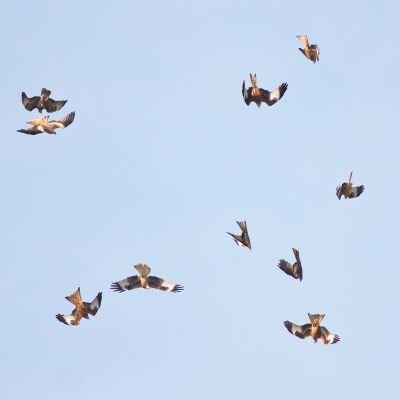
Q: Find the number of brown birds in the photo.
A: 10